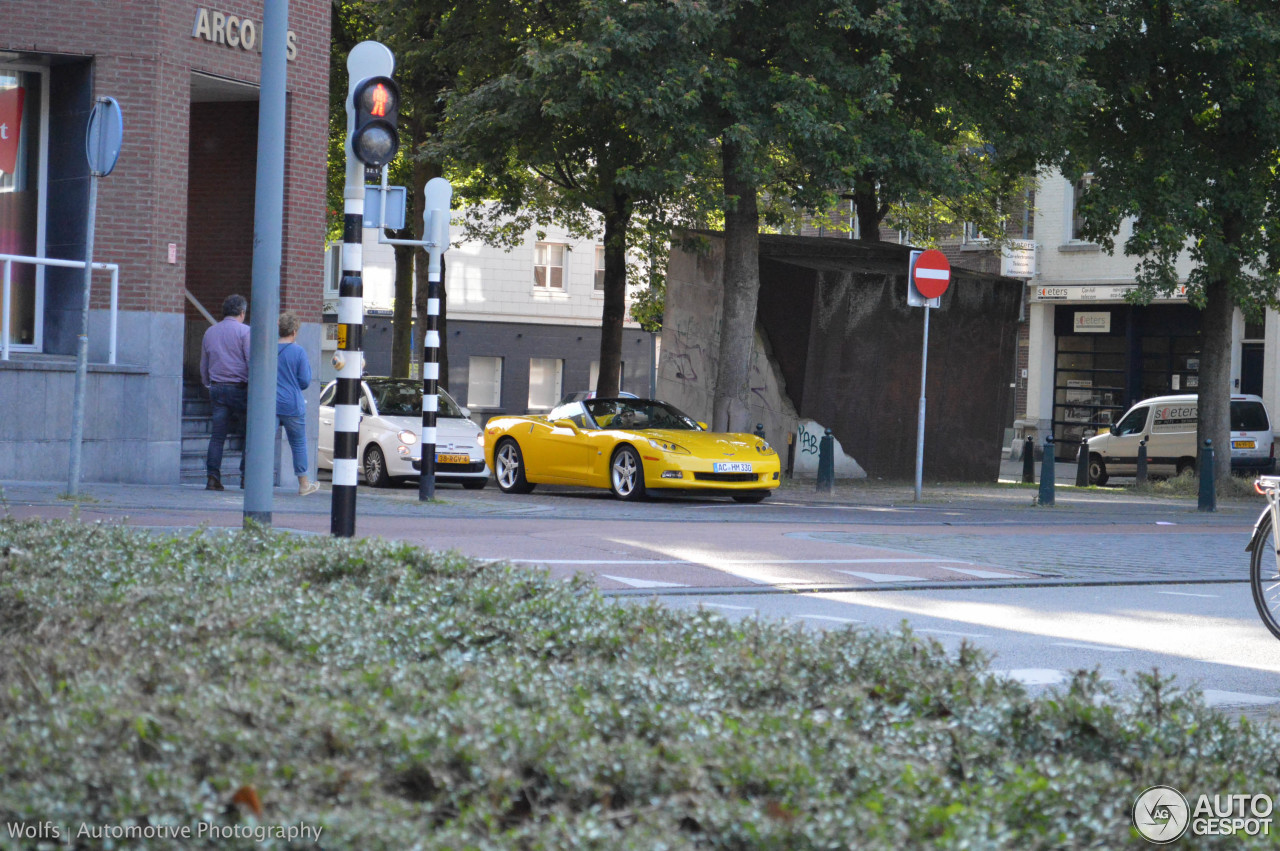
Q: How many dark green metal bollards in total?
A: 7